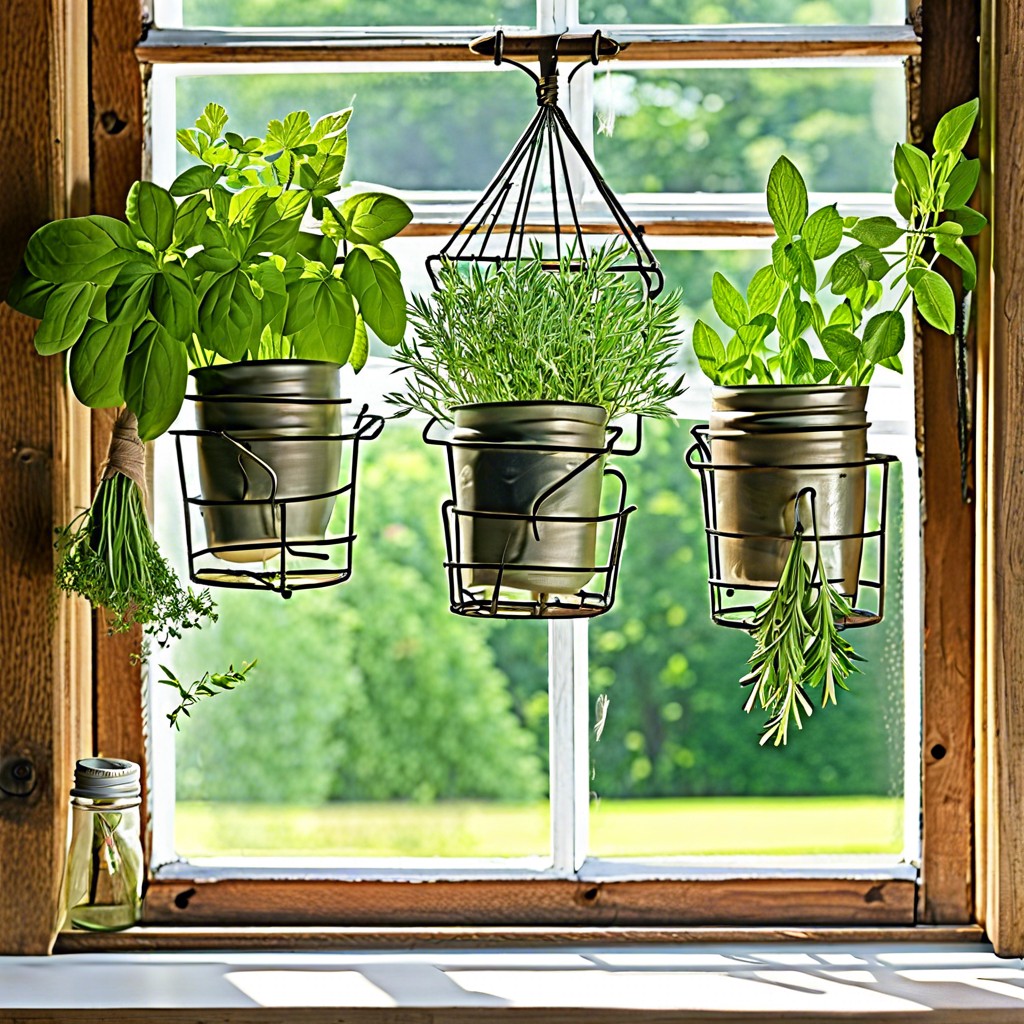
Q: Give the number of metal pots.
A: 3